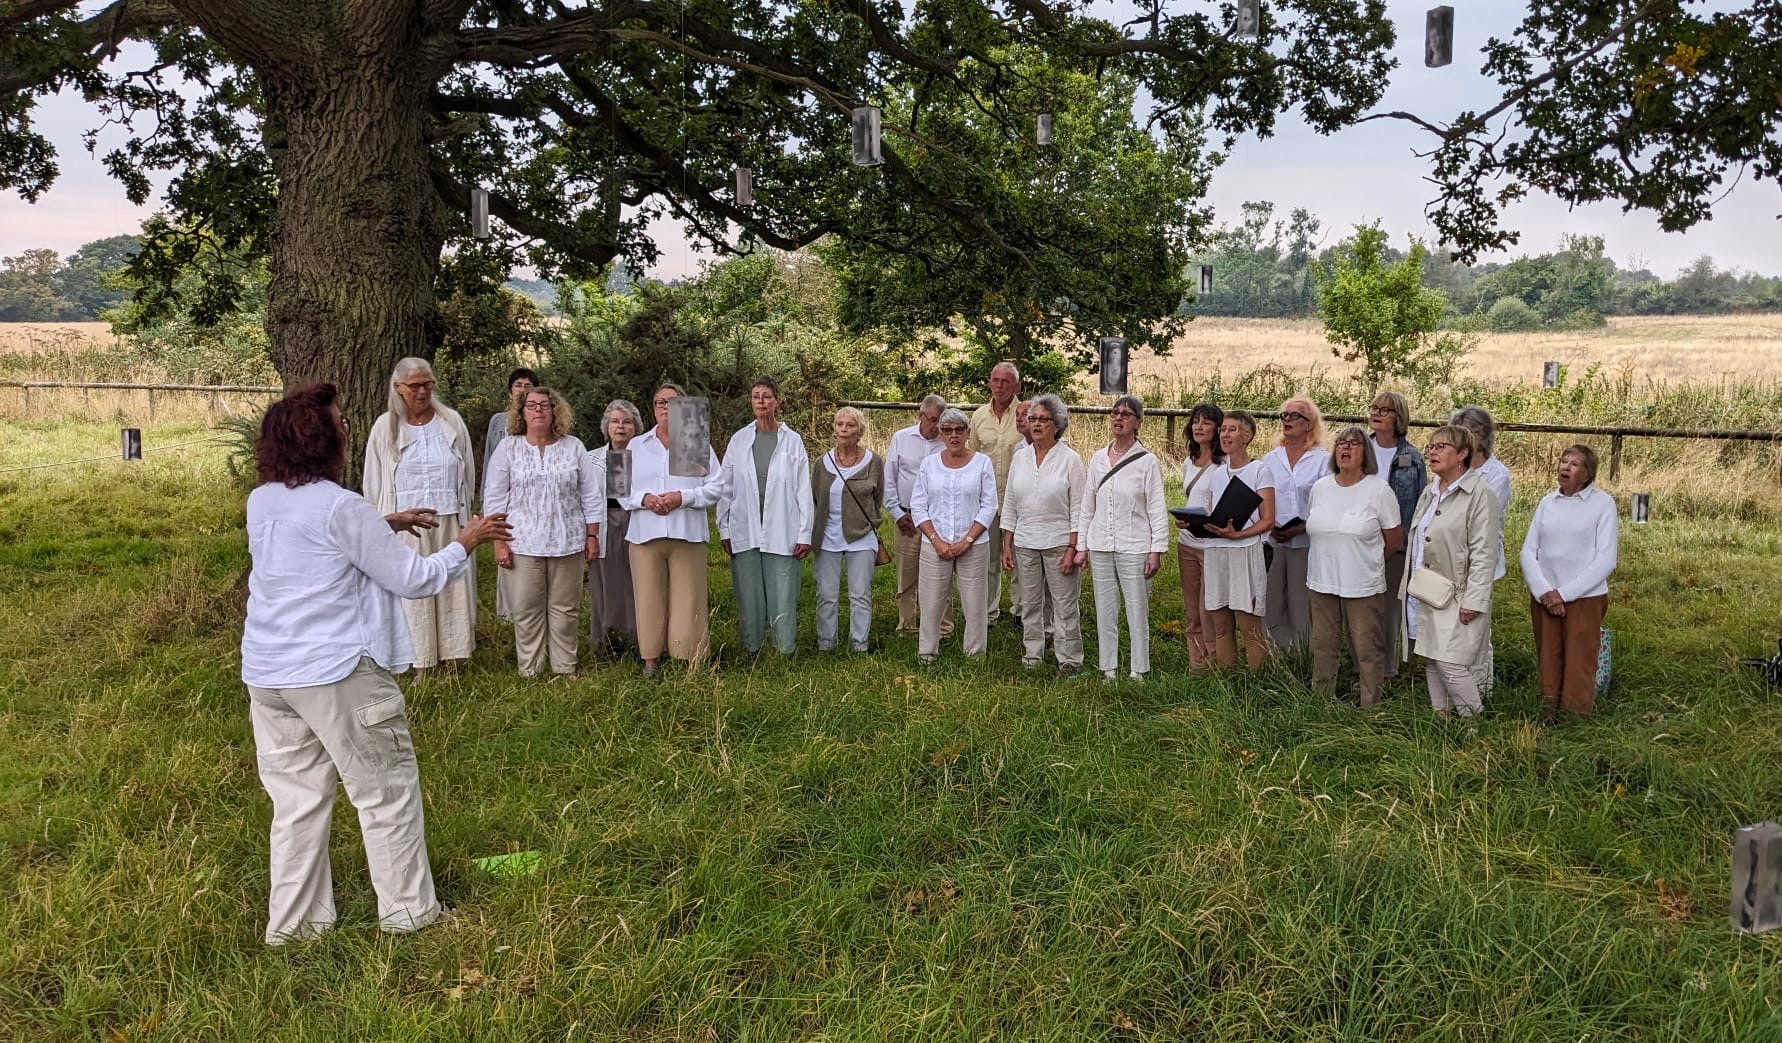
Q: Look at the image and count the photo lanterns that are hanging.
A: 14